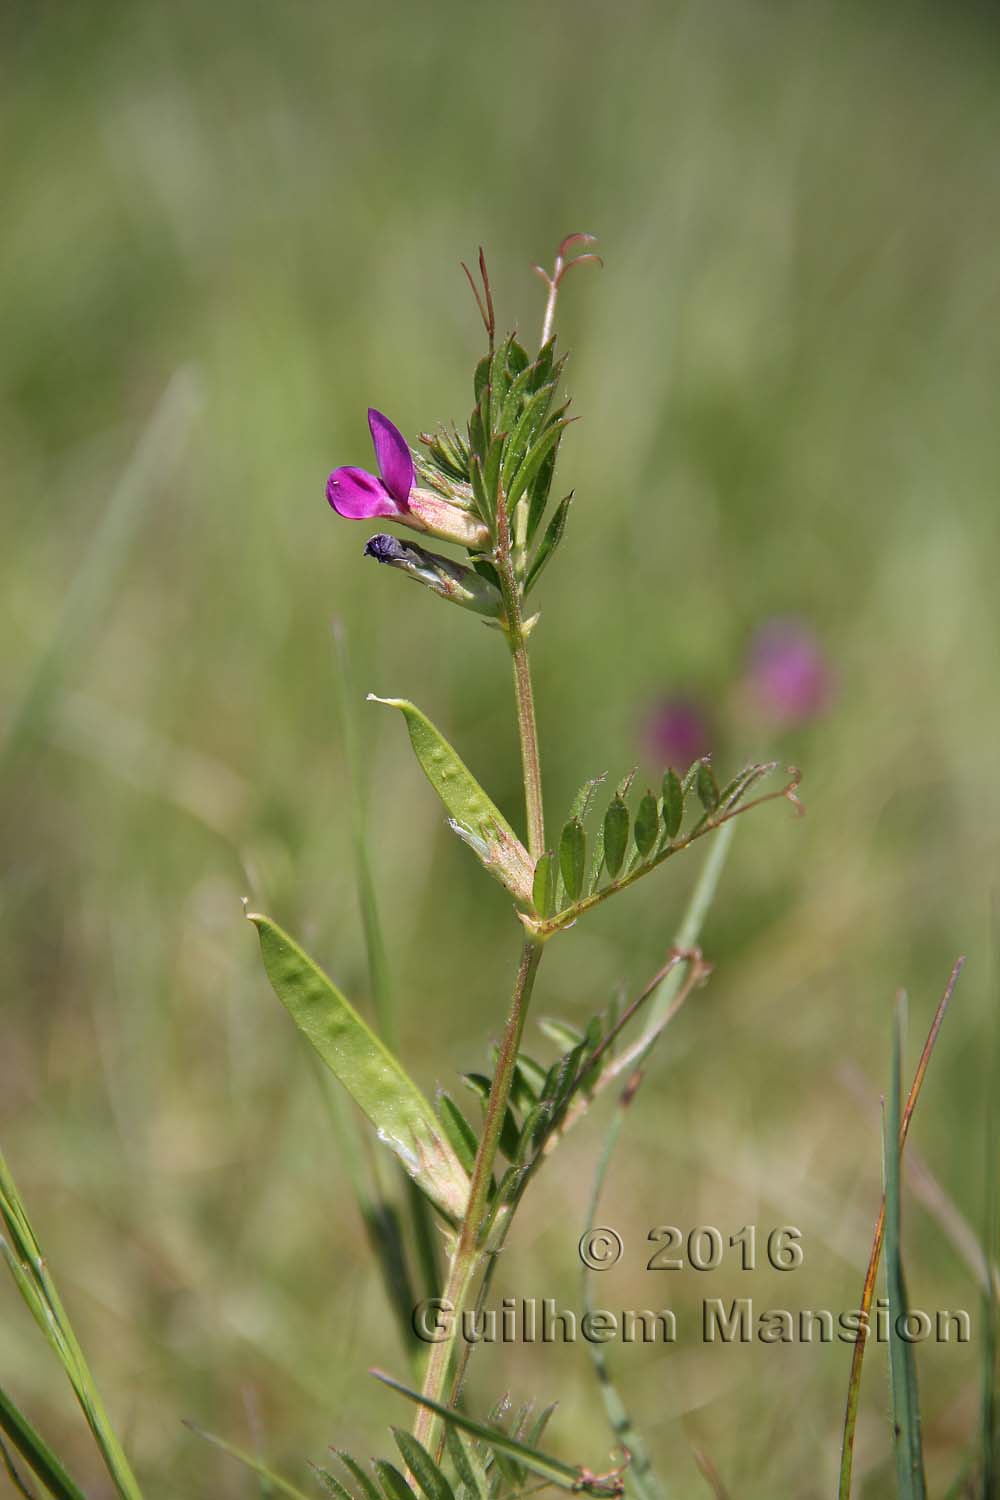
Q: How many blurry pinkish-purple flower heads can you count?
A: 2